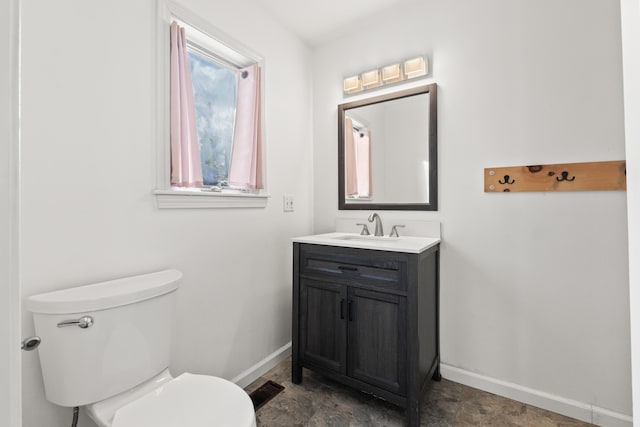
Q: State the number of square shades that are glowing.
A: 4